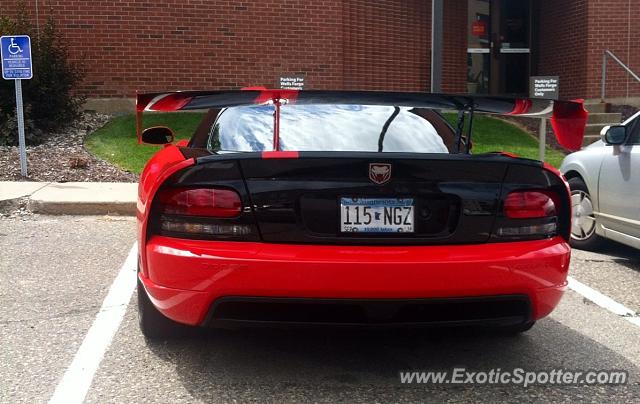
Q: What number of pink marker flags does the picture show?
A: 0